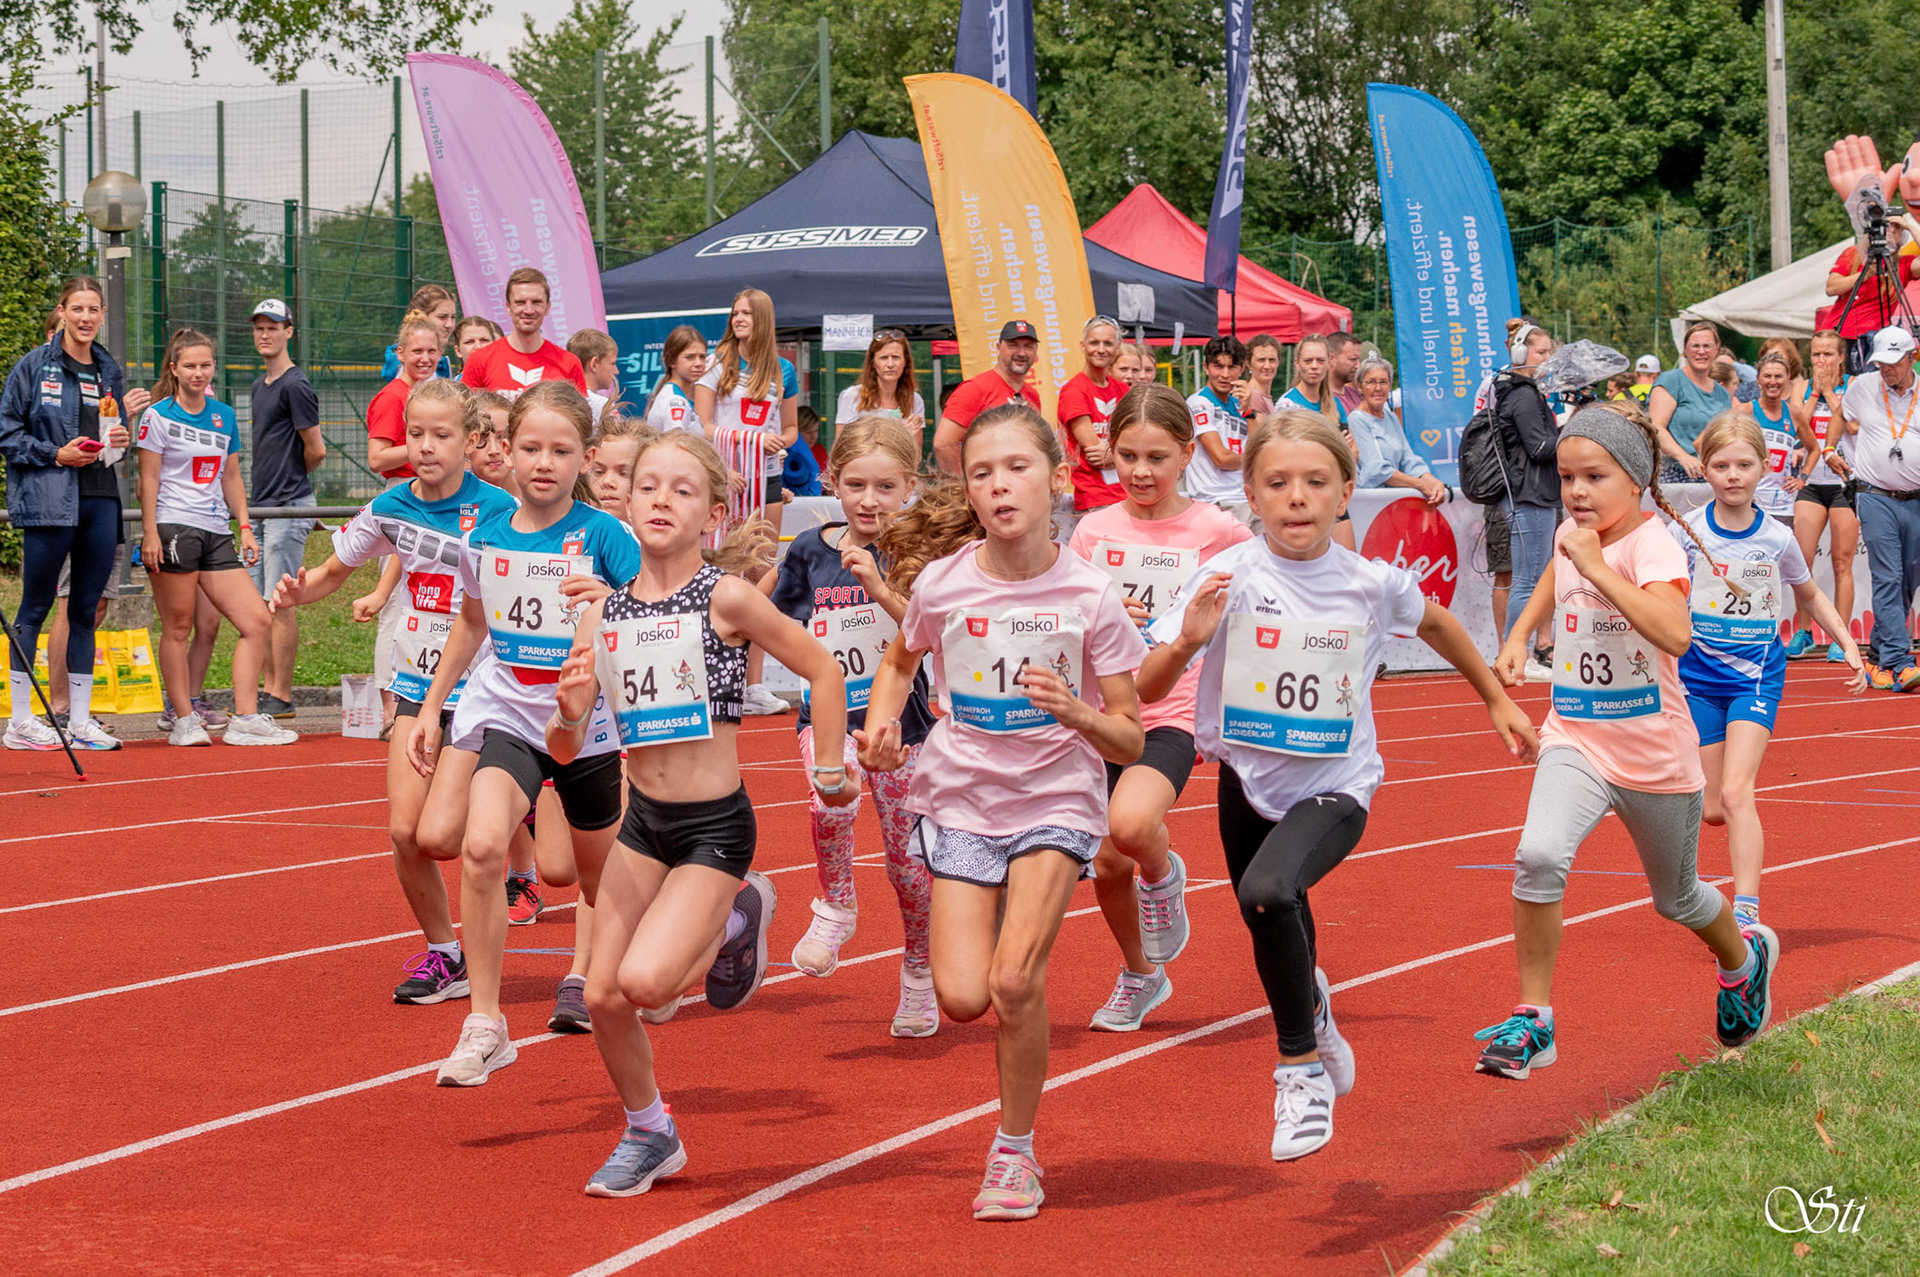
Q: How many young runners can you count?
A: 11